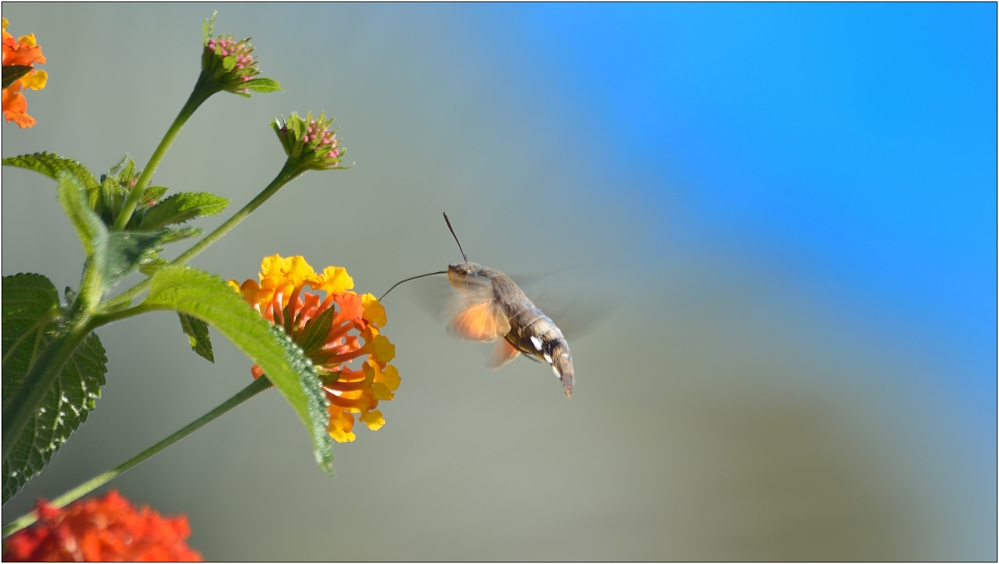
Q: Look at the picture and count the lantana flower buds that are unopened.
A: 2